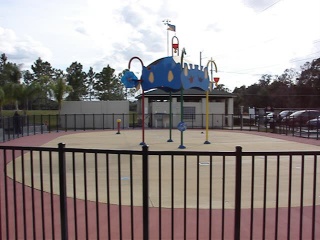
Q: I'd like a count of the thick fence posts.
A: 3